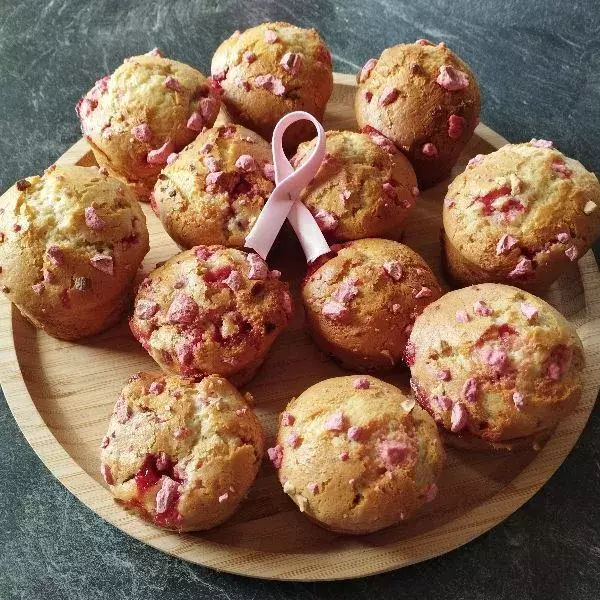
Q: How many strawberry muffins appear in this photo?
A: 12